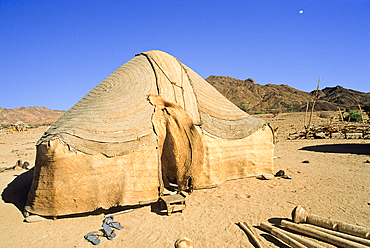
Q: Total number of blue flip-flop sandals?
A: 4